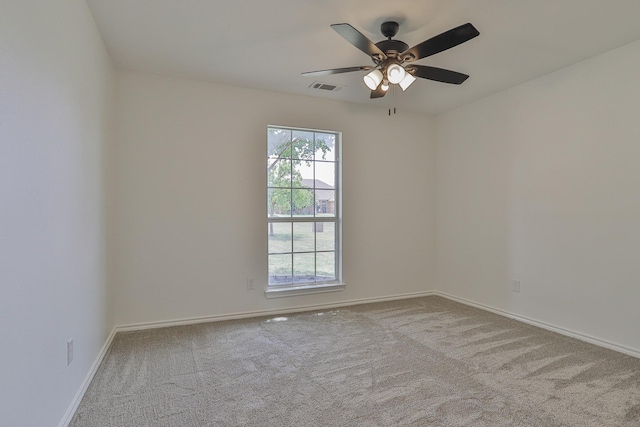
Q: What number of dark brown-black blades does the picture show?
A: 5